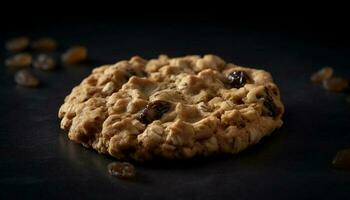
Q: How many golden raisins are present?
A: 10